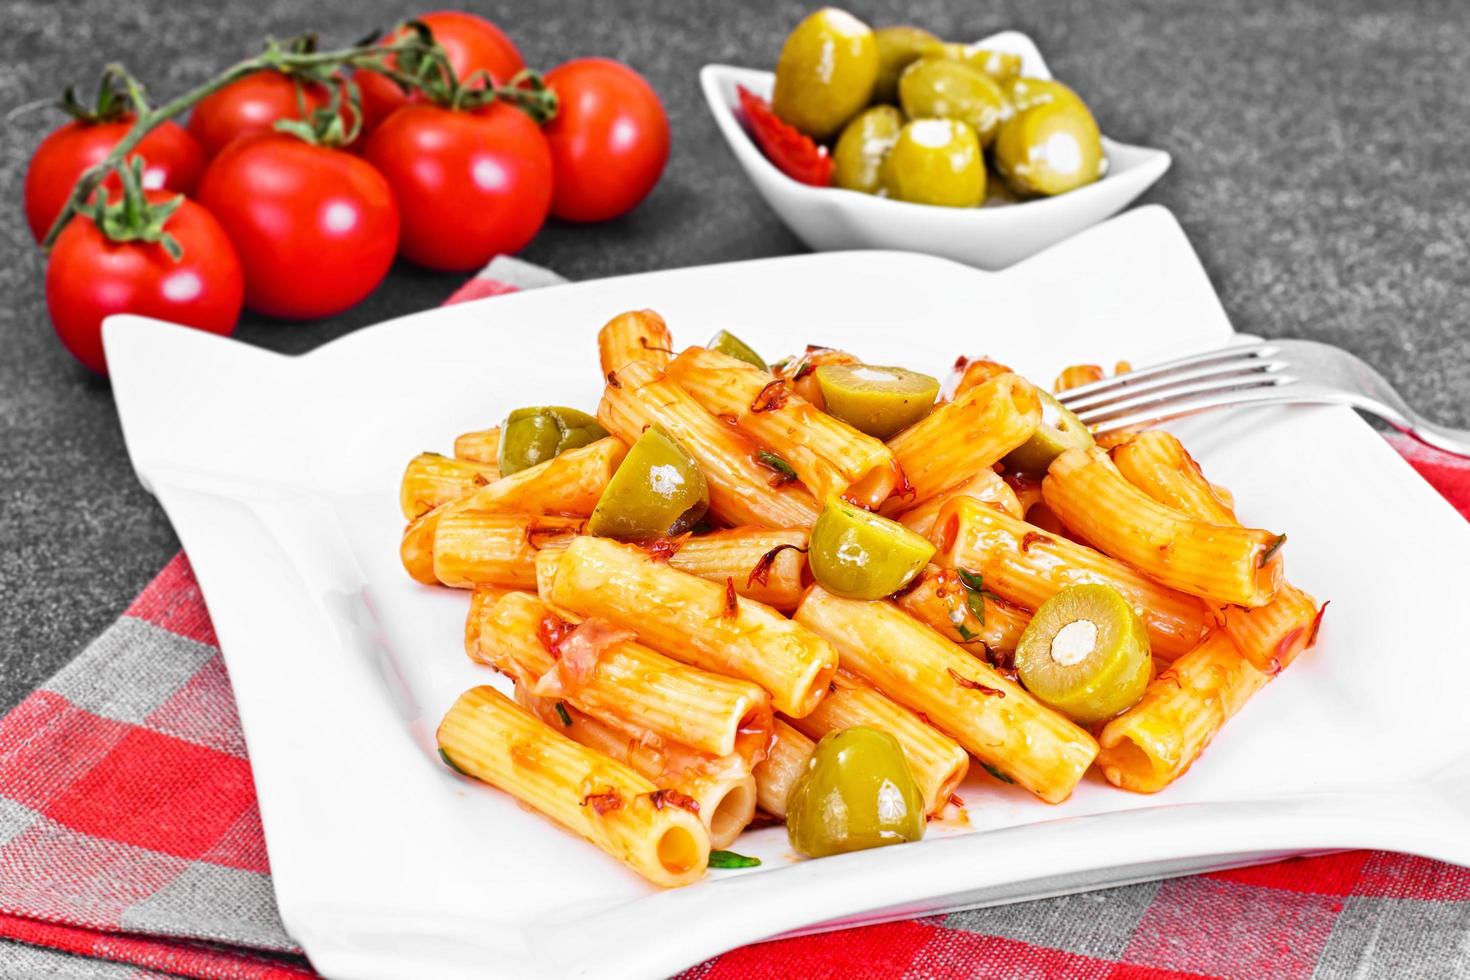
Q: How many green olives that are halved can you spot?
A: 8